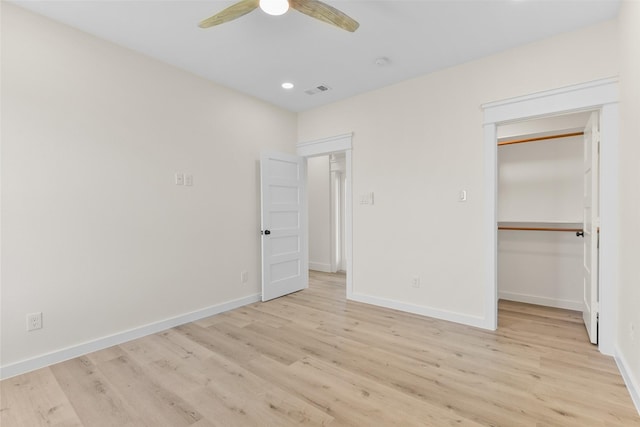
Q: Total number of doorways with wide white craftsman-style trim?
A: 2